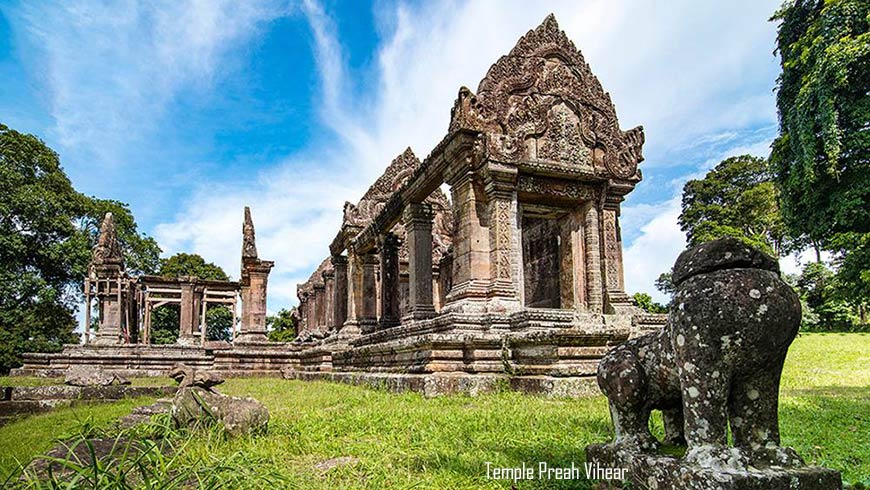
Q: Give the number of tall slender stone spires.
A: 2